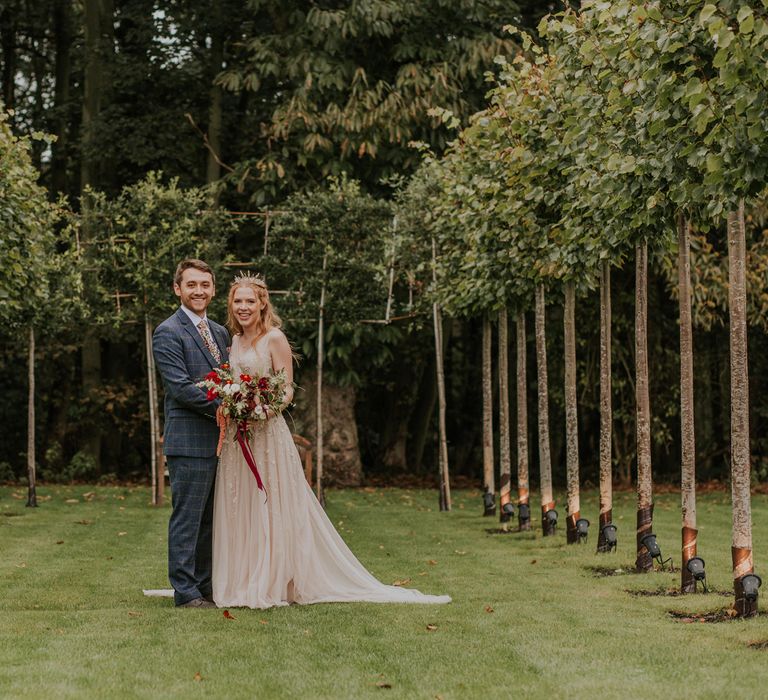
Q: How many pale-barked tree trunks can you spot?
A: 13